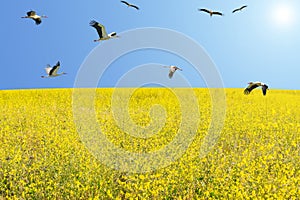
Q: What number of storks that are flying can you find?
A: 8